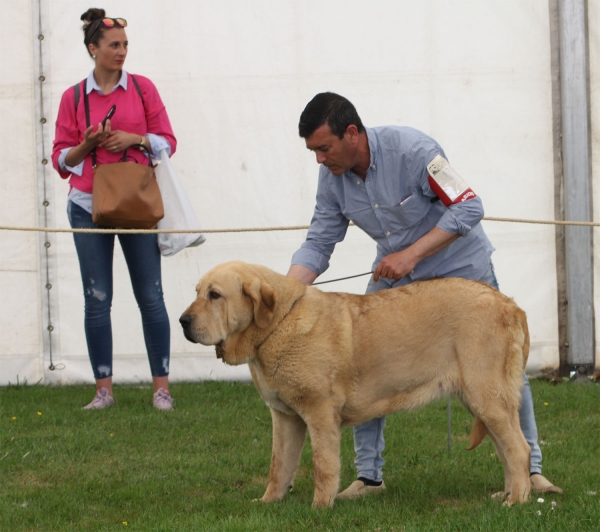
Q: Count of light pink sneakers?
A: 2